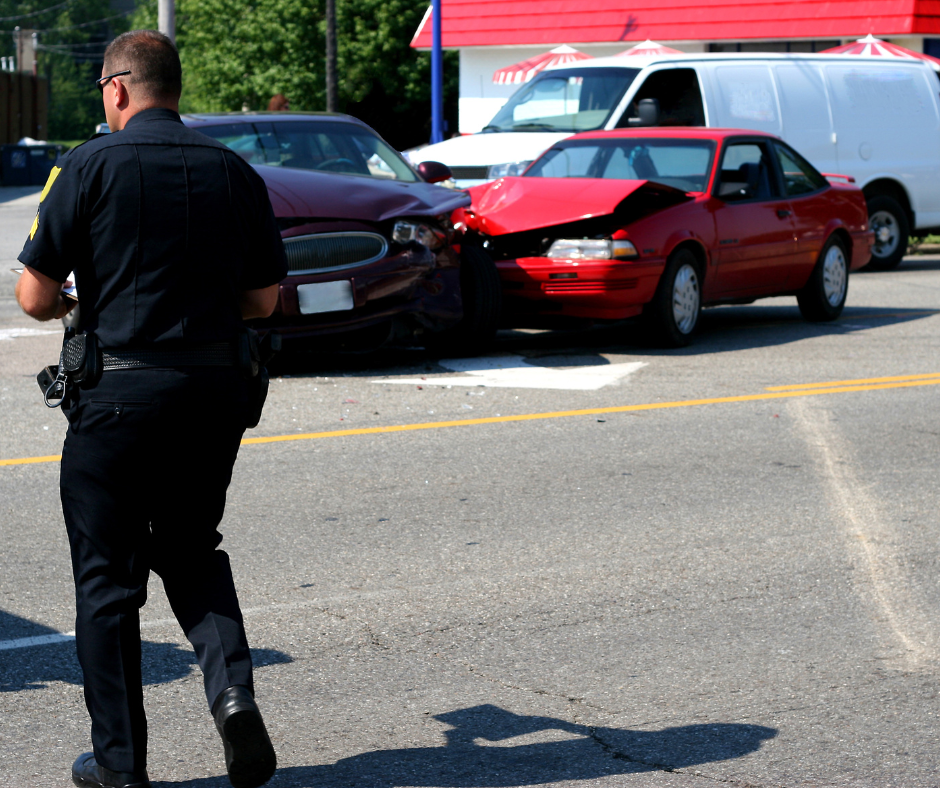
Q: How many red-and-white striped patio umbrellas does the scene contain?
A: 3